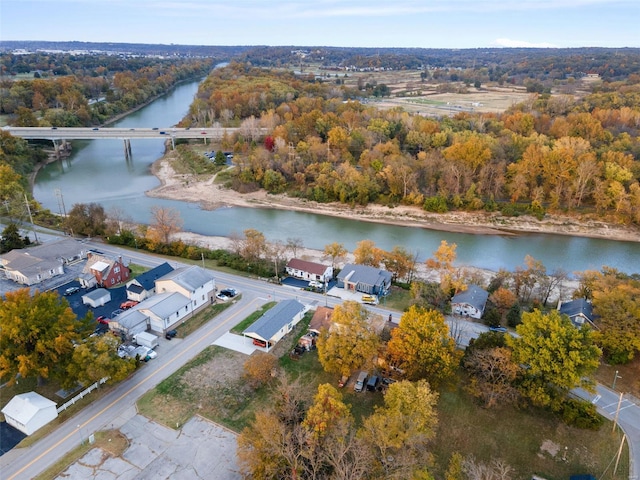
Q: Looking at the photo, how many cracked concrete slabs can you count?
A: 1